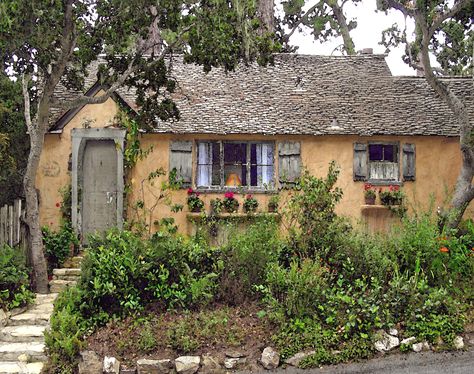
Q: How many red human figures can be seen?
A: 0